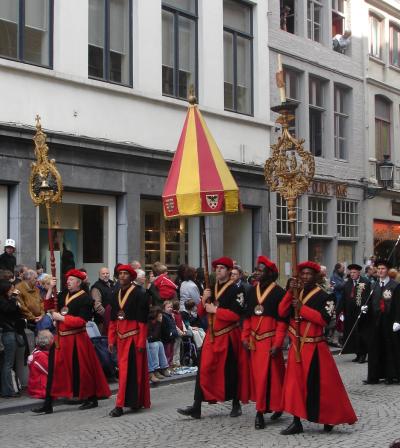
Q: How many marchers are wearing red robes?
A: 5